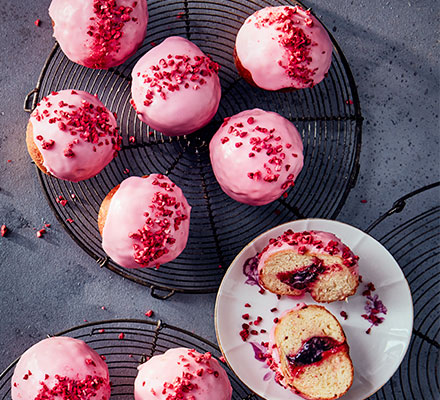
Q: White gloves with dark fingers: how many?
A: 0